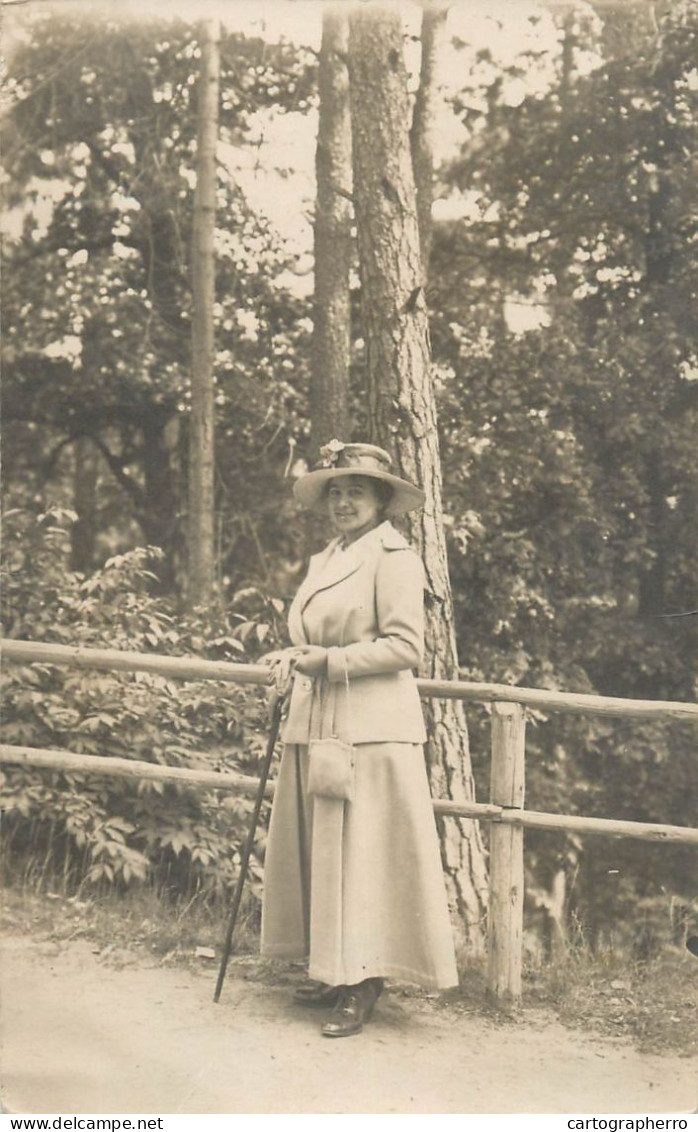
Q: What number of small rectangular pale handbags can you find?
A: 1